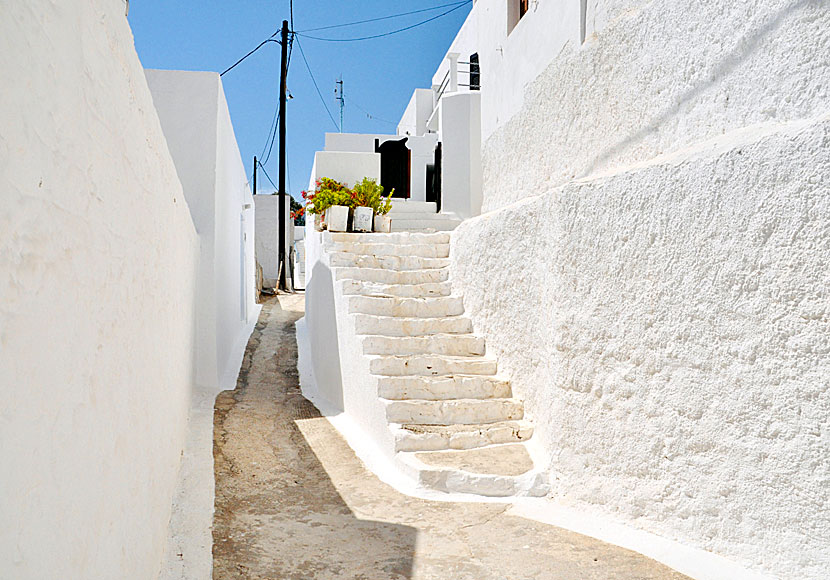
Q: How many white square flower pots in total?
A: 3